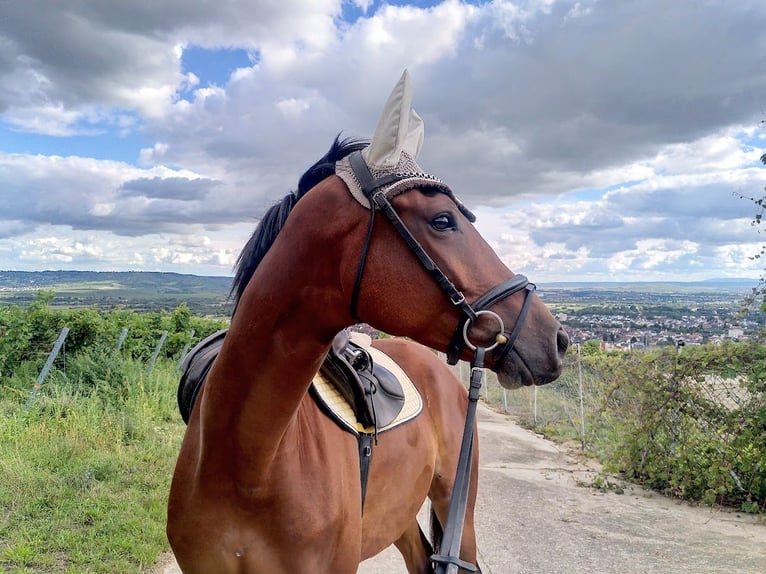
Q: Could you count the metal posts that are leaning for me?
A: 4